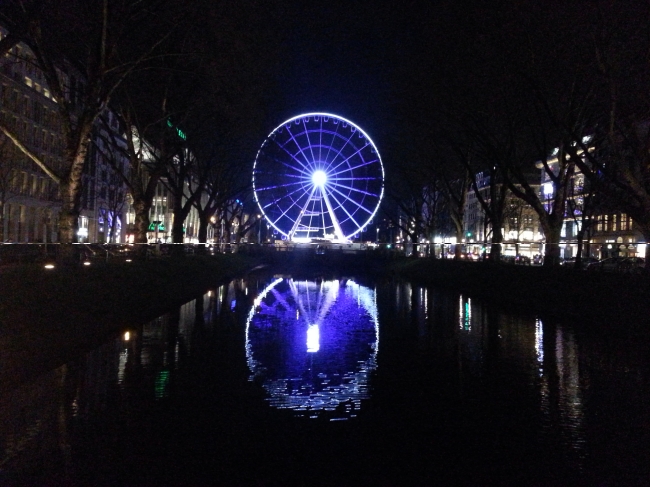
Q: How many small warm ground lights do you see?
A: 3